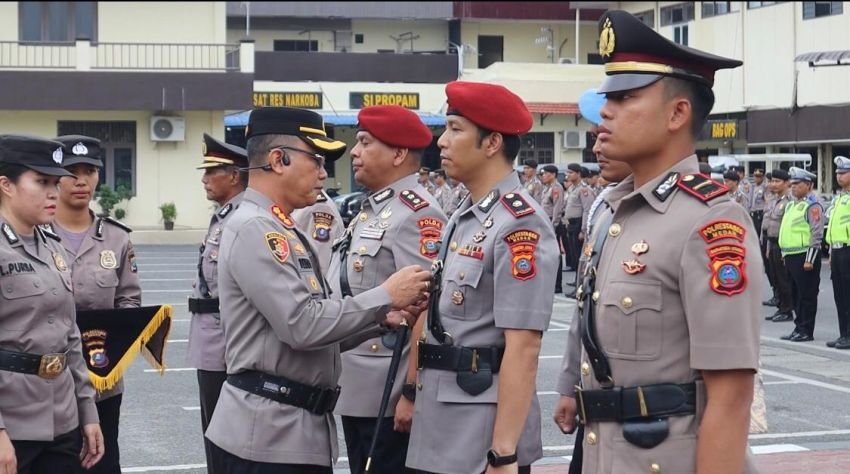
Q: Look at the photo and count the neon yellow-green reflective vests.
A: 2